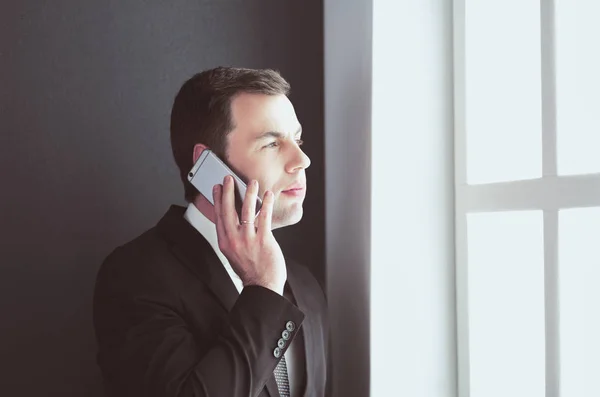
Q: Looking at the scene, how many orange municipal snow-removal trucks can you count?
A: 0